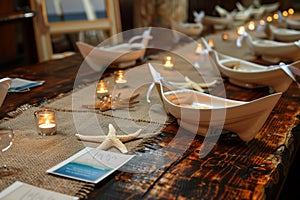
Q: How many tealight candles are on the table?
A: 14